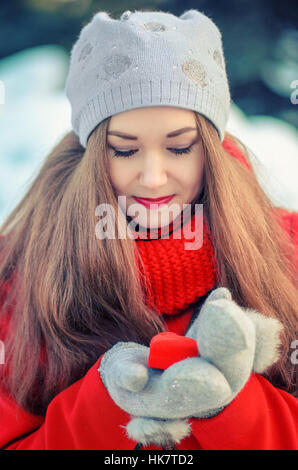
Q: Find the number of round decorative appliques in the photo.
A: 5